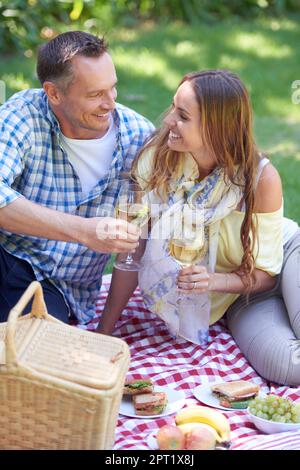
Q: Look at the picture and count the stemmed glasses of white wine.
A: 2